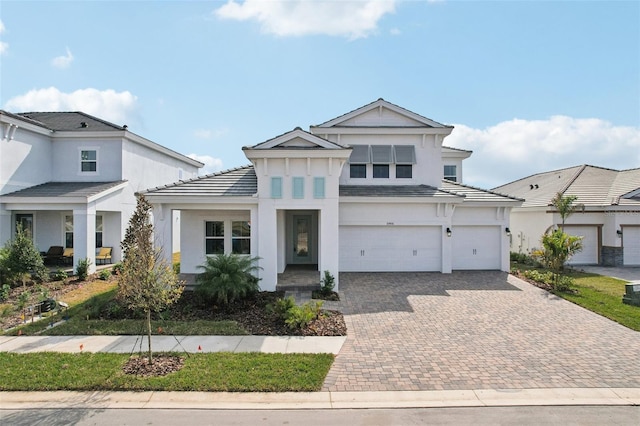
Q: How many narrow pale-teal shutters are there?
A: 3